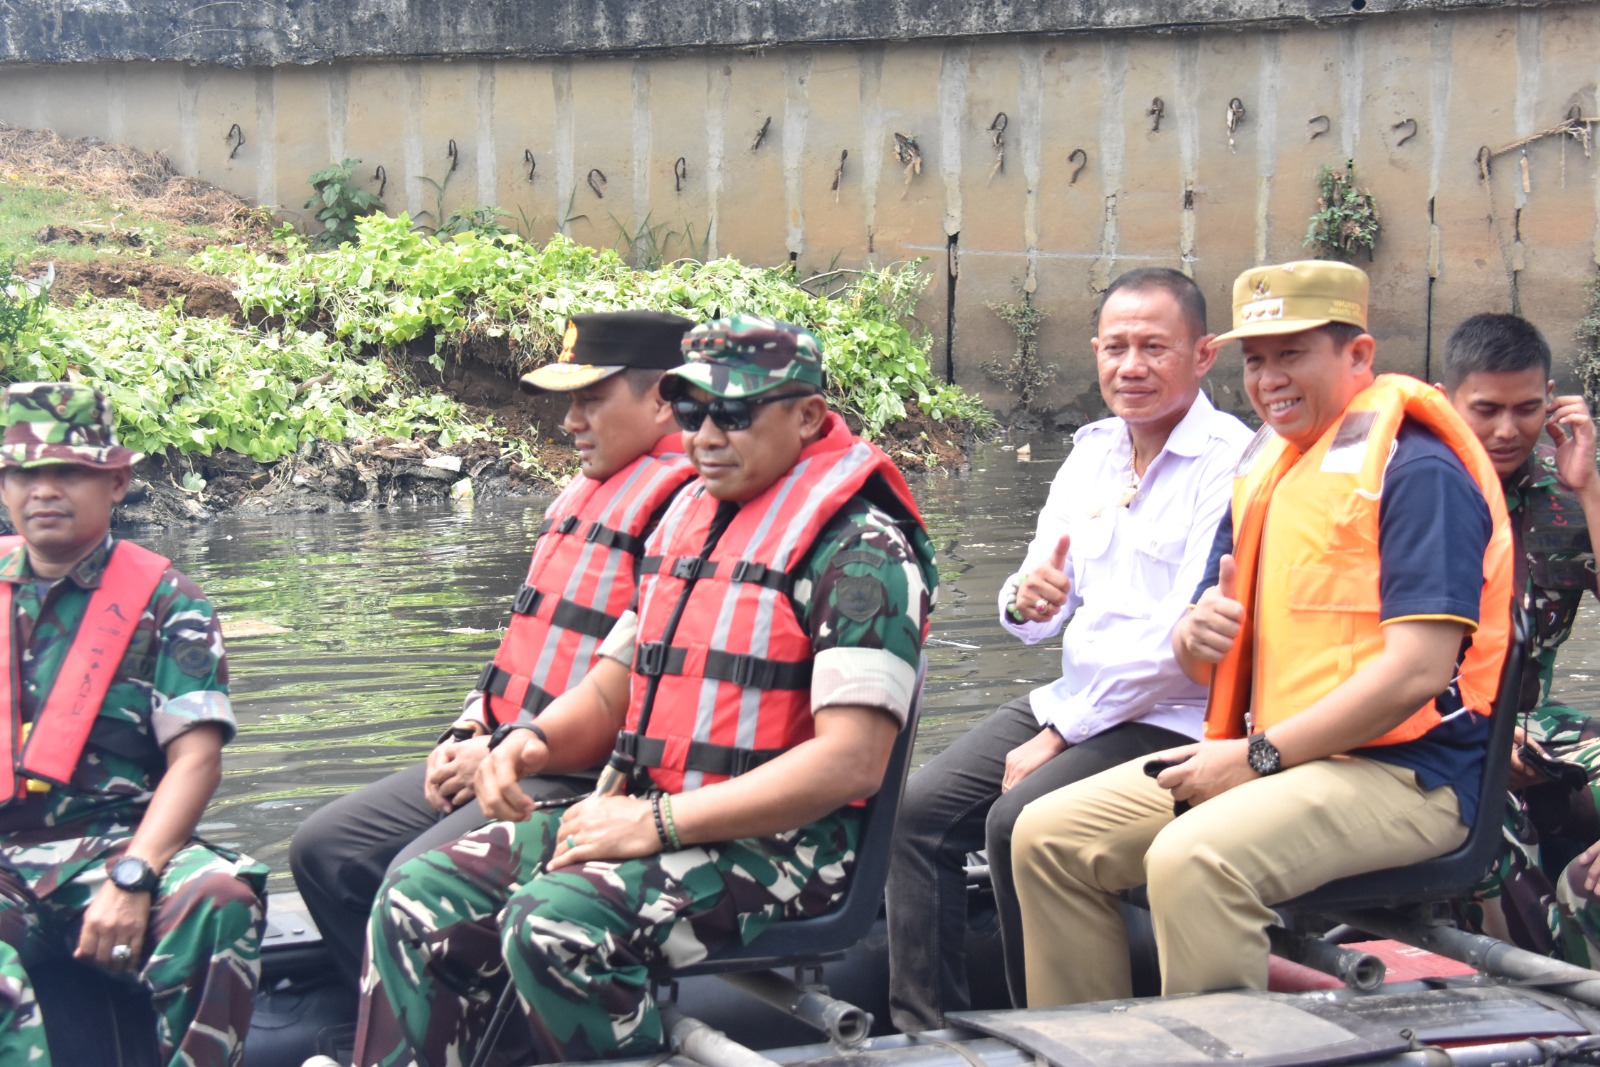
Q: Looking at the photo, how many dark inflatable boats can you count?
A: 1